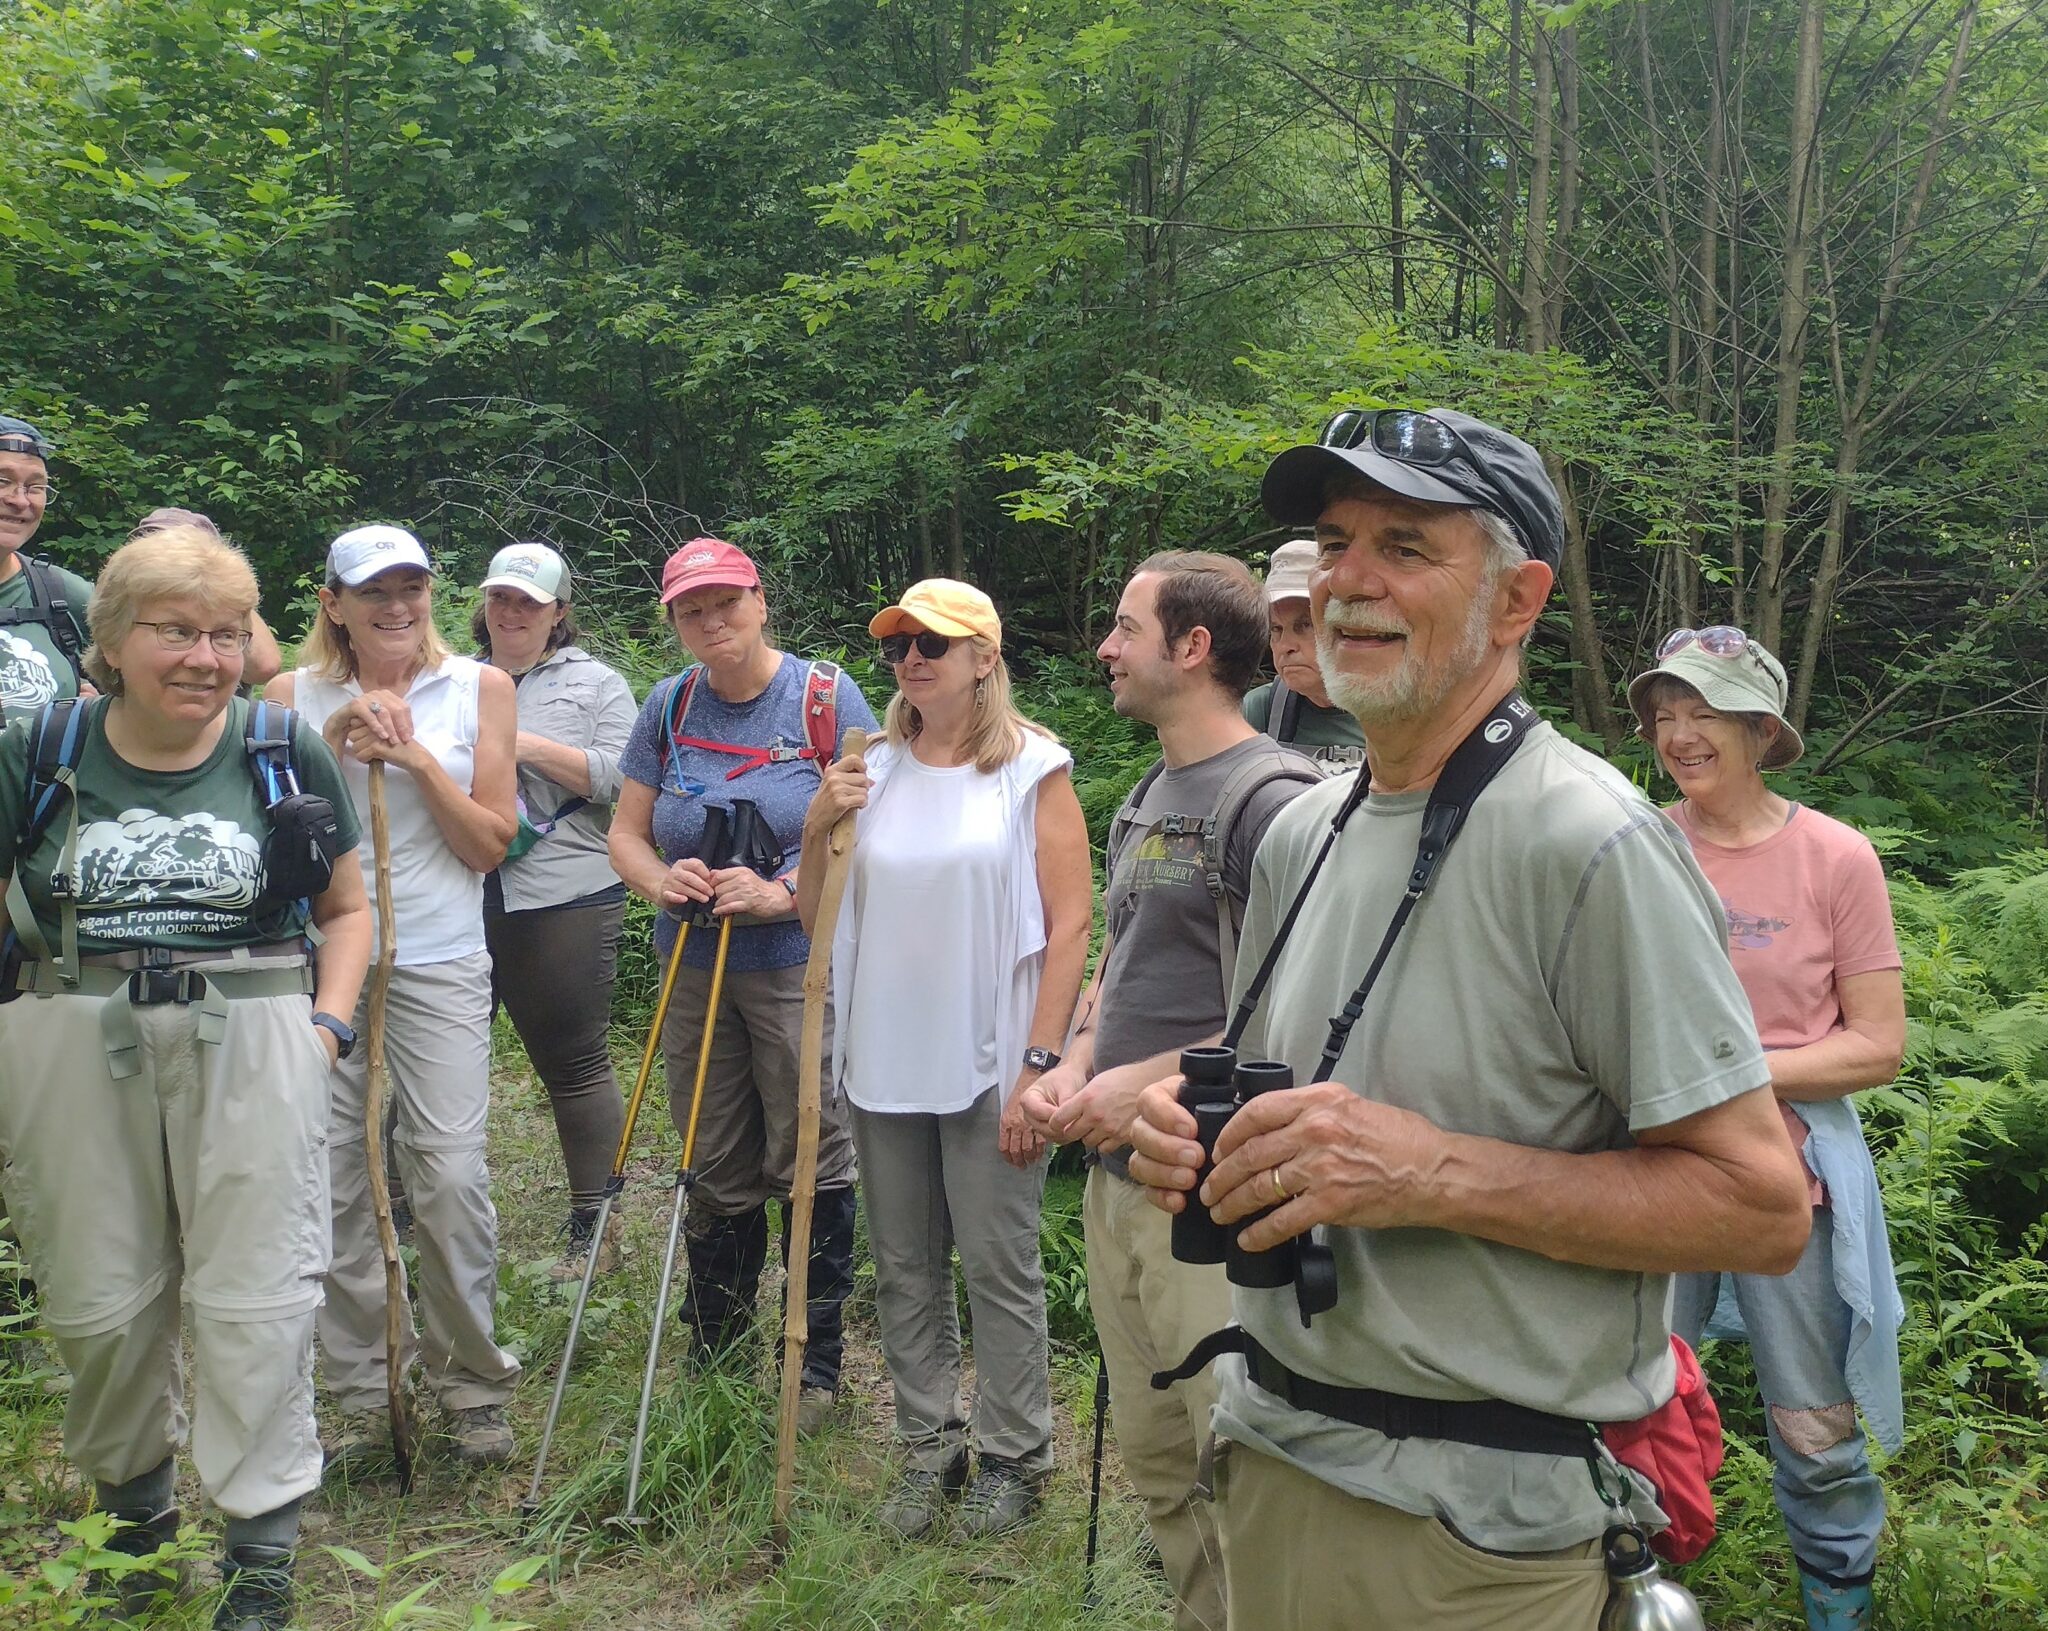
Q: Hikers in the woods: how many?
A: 11